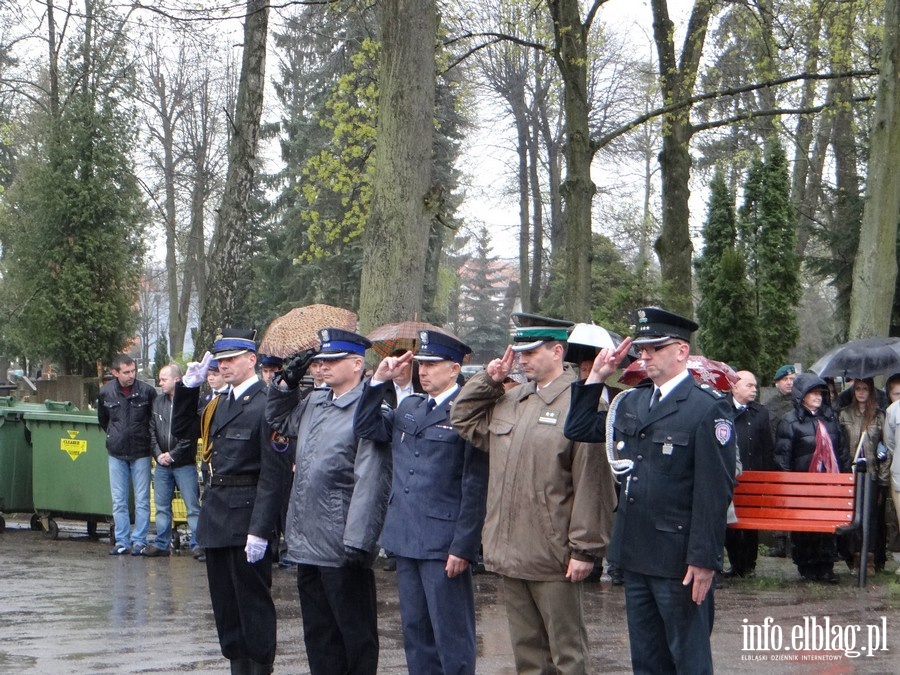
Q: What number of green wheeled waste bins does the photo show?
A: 2